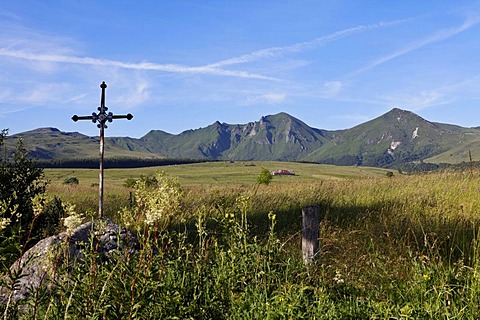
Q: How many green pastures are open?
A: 1